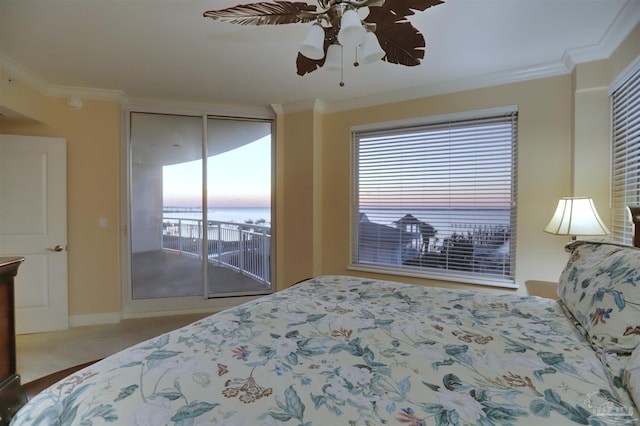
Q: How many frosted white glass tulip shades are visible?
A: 4